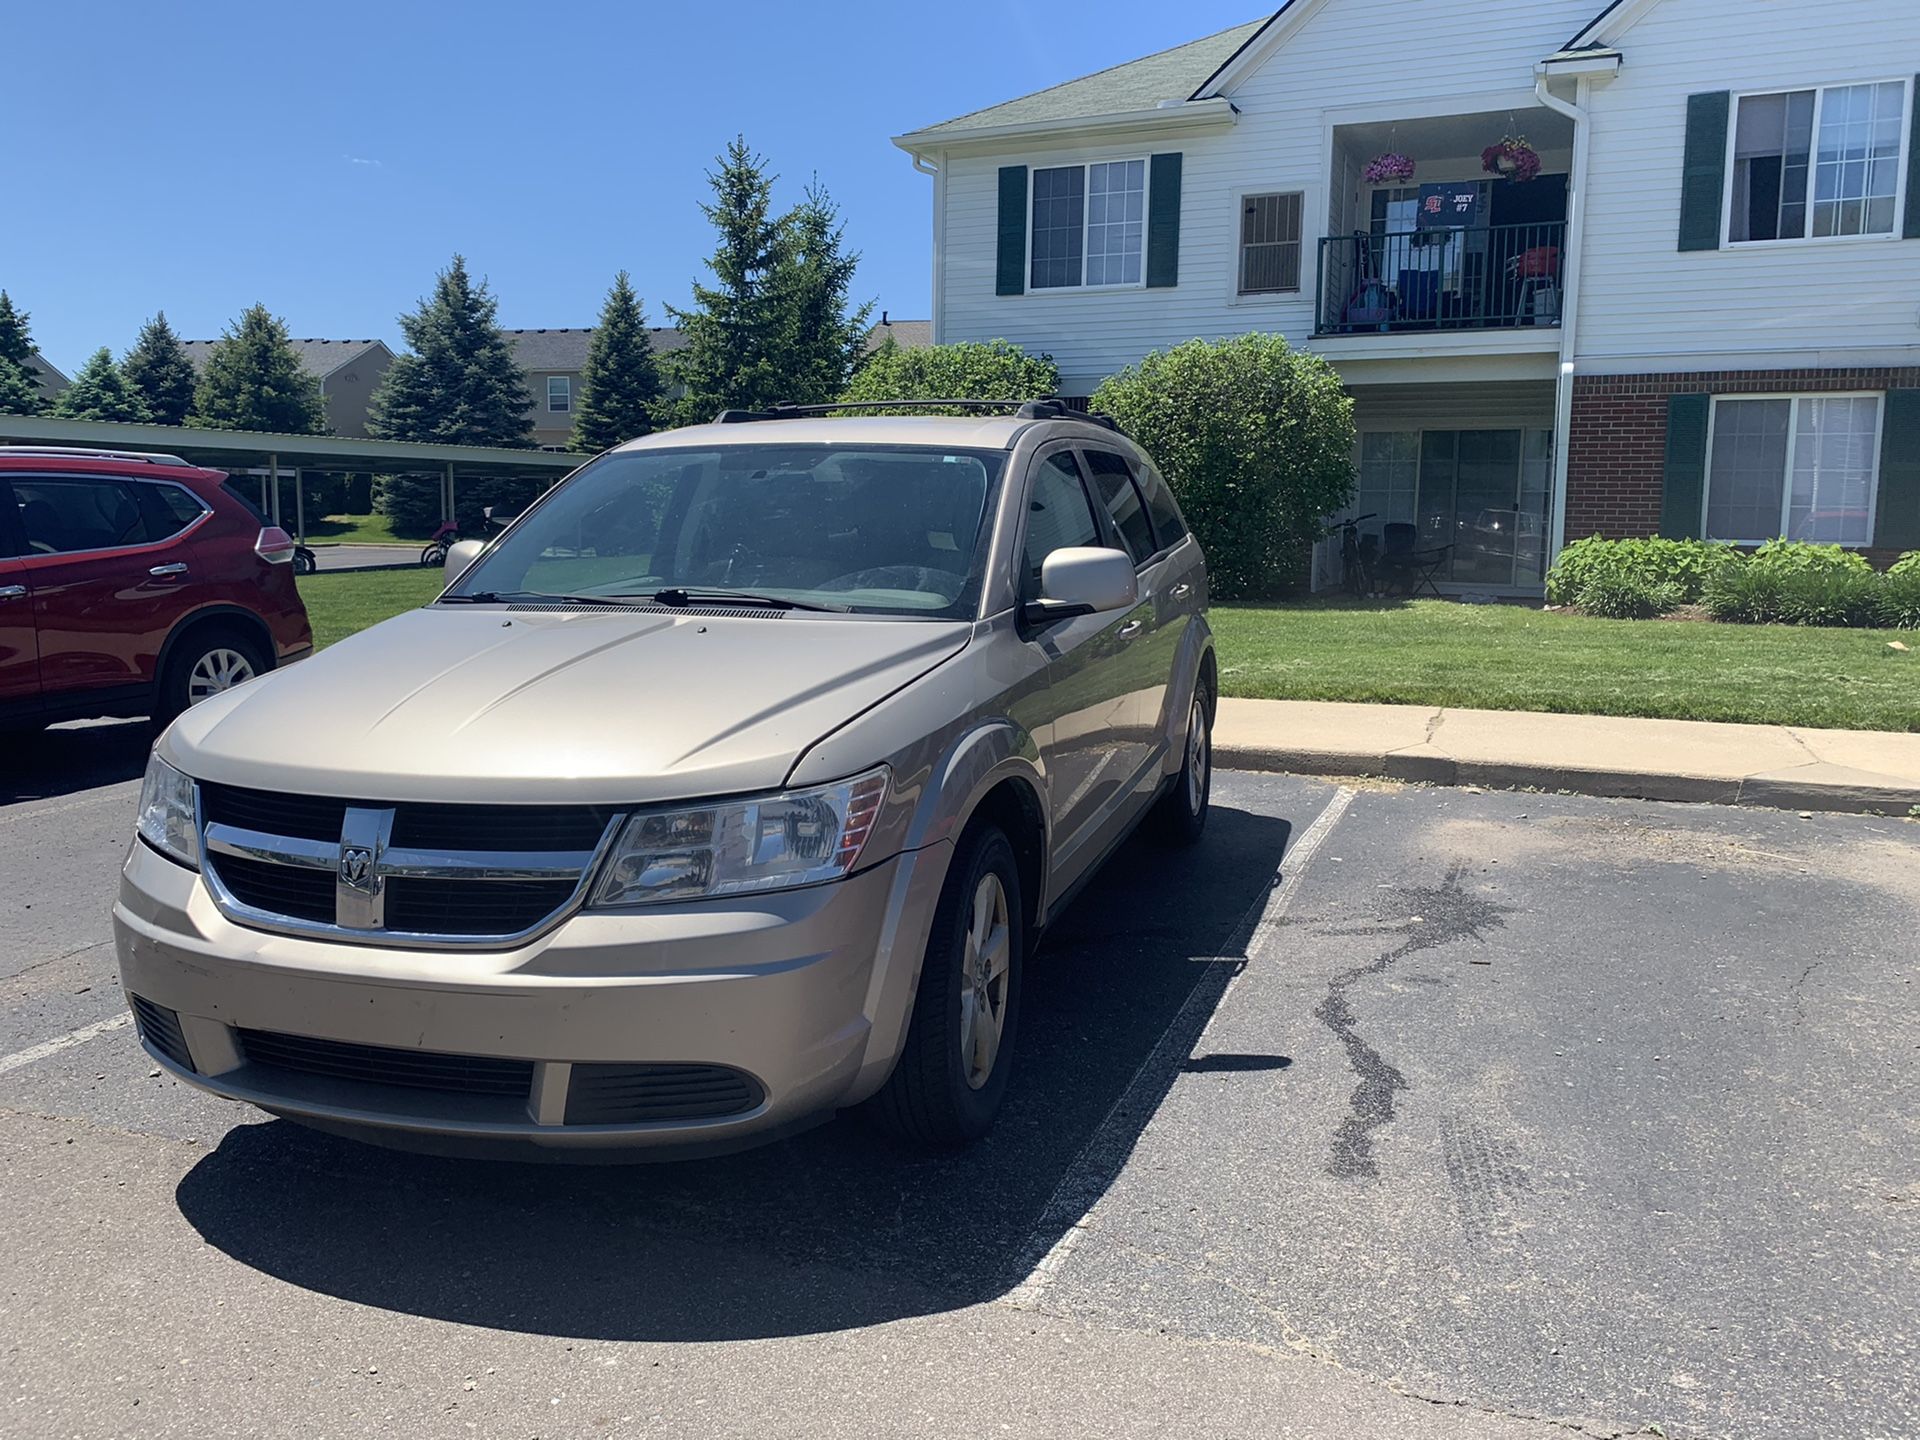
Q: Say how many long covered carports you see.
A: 1